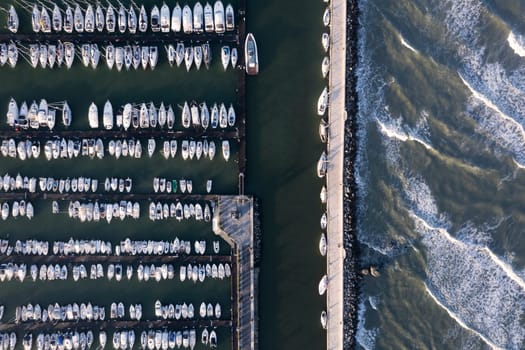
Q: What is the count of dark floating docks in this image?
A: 5